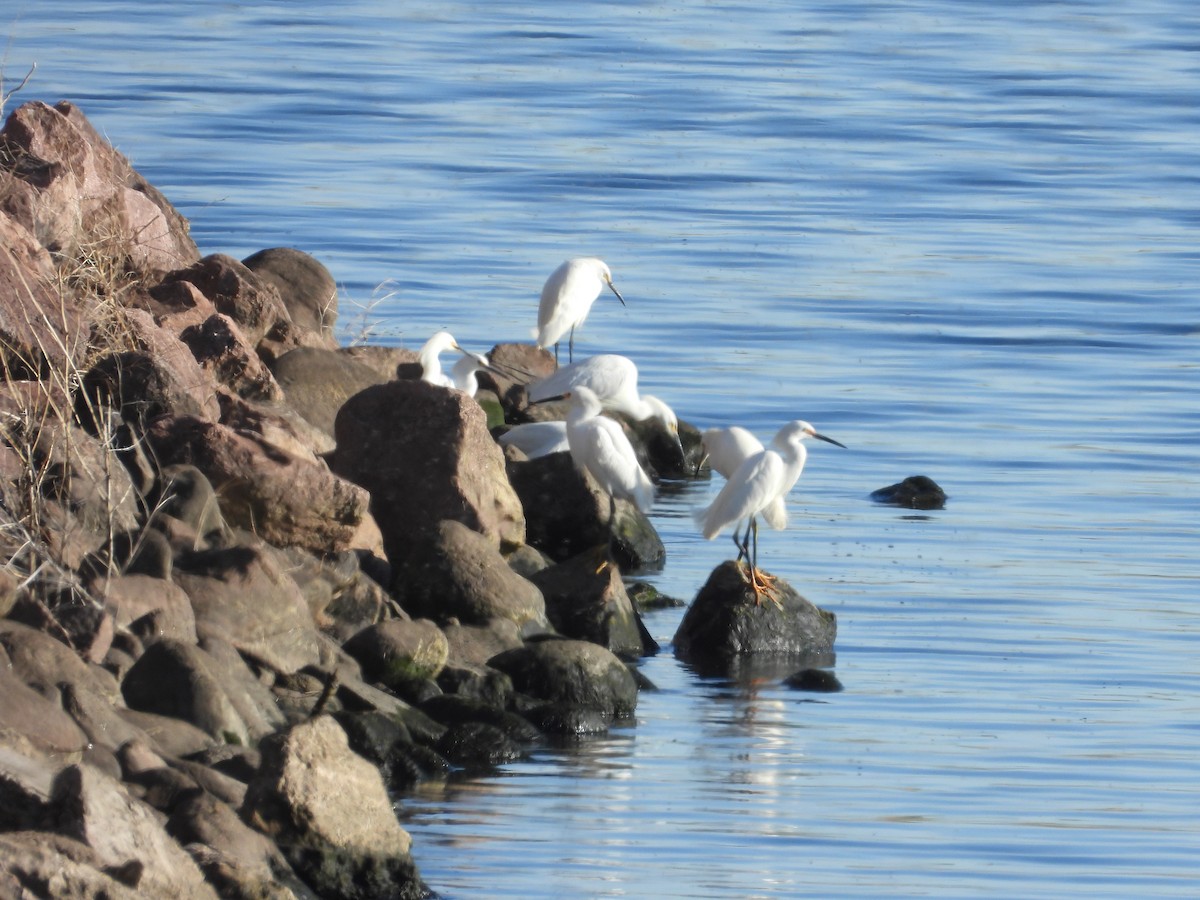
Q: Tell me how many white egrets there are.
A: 8